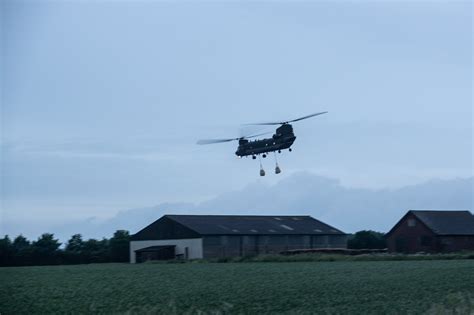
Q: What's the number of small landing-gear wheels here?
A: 4